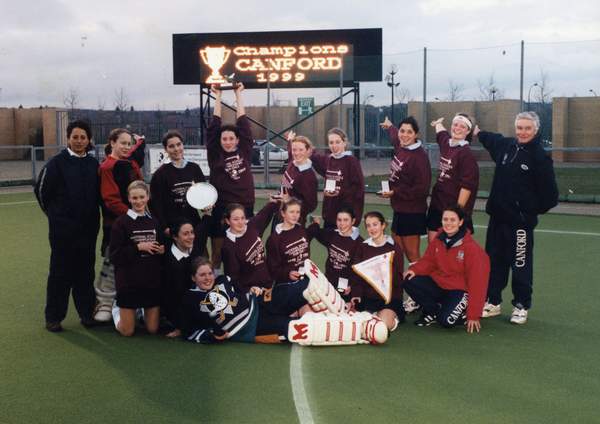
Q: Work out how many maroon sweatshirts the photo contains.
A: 11